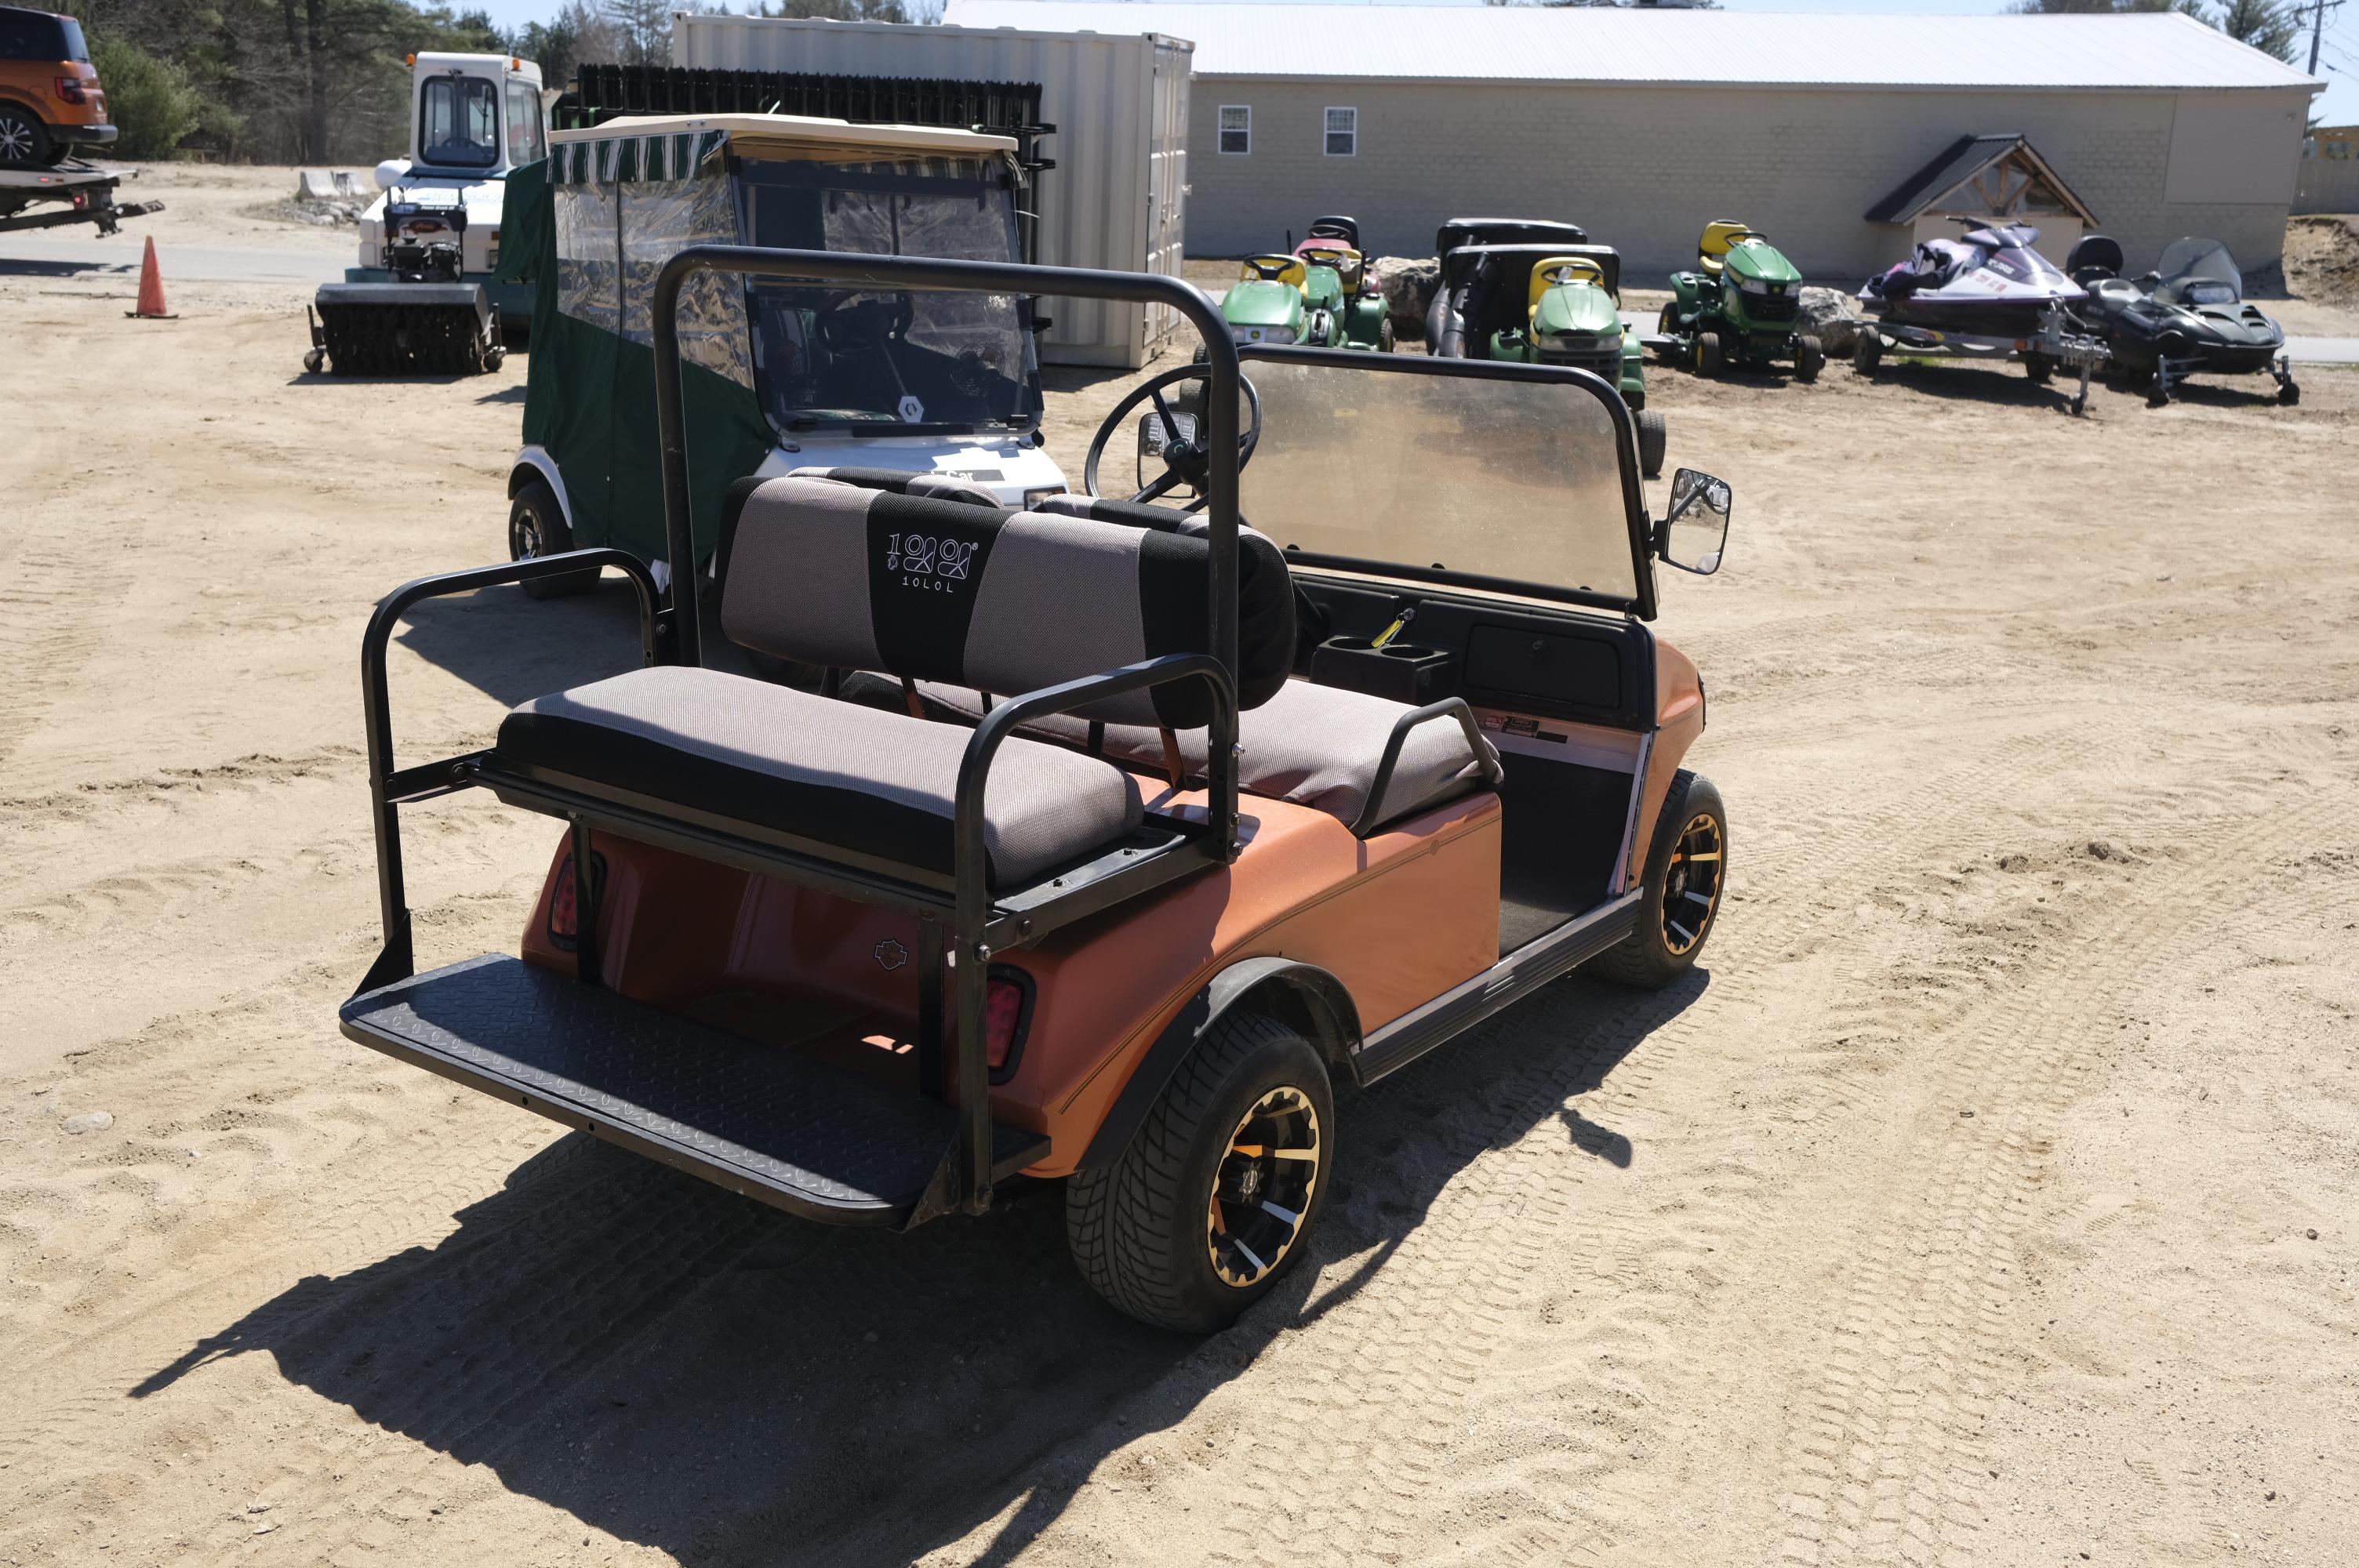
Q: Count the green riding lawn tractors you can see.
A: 4